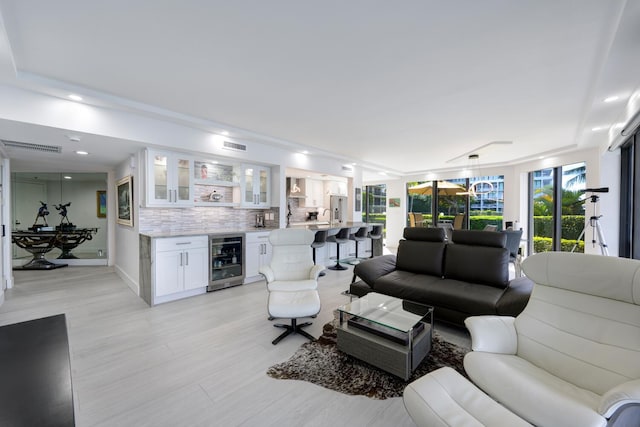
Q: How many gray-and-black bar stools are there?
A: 4